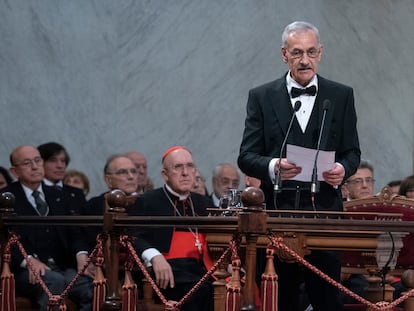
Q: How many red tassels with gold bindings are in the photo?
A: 5